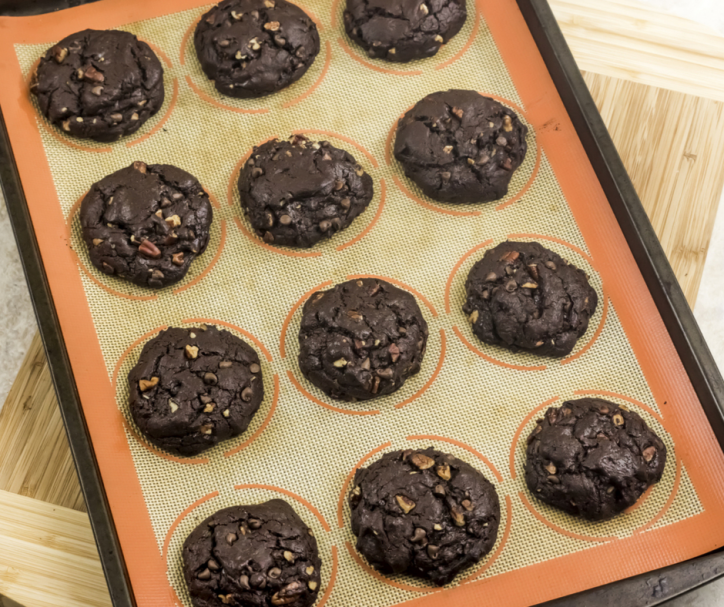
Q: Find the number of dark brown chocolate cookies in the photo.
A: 12